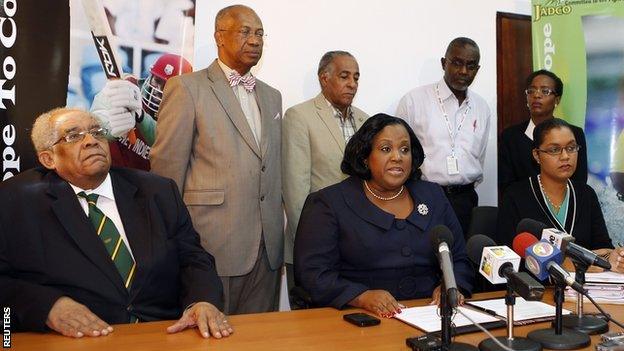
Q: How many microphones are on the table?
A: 4